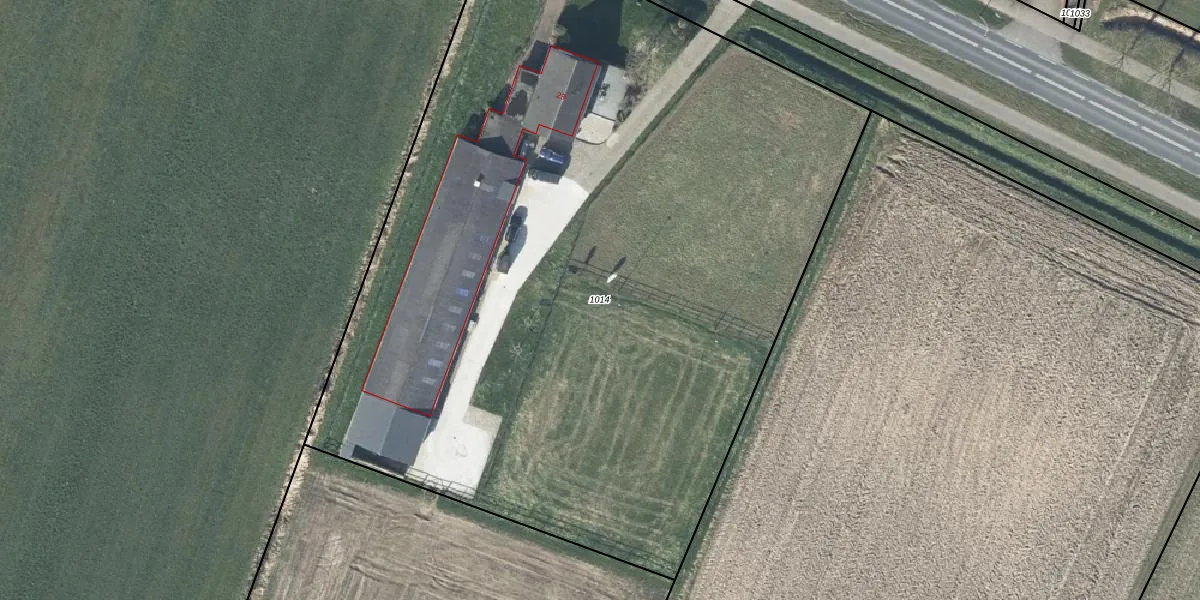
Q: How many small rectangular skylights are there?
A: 9